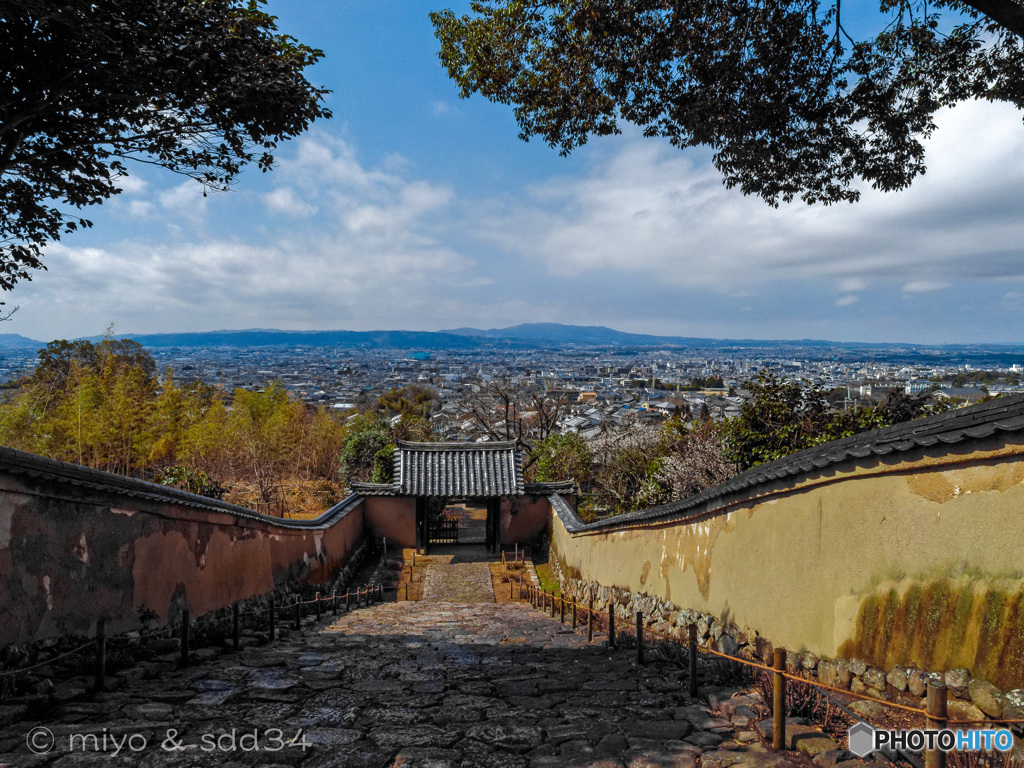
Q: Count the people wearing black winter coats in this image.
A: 0